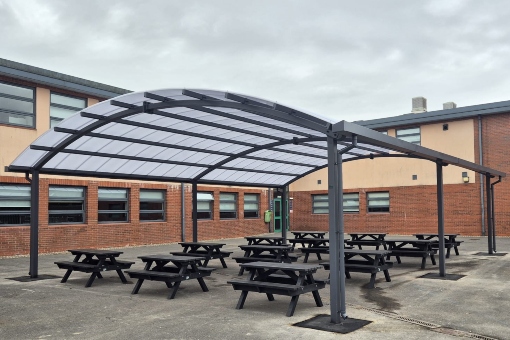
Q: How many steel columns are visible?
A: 6